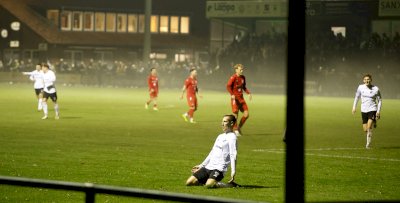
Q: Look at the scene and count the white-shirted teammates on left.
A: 2